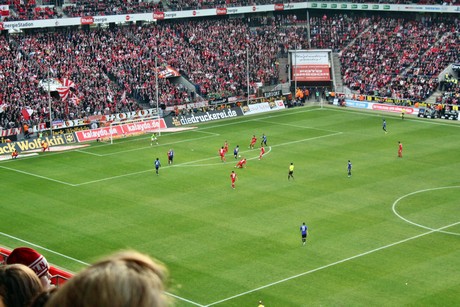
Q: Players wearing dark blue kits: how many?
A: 7